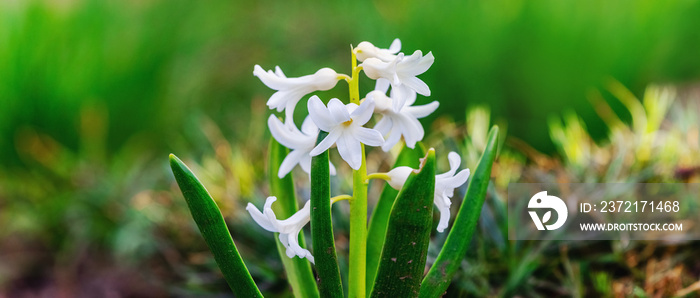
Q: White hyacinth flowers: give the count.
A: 8